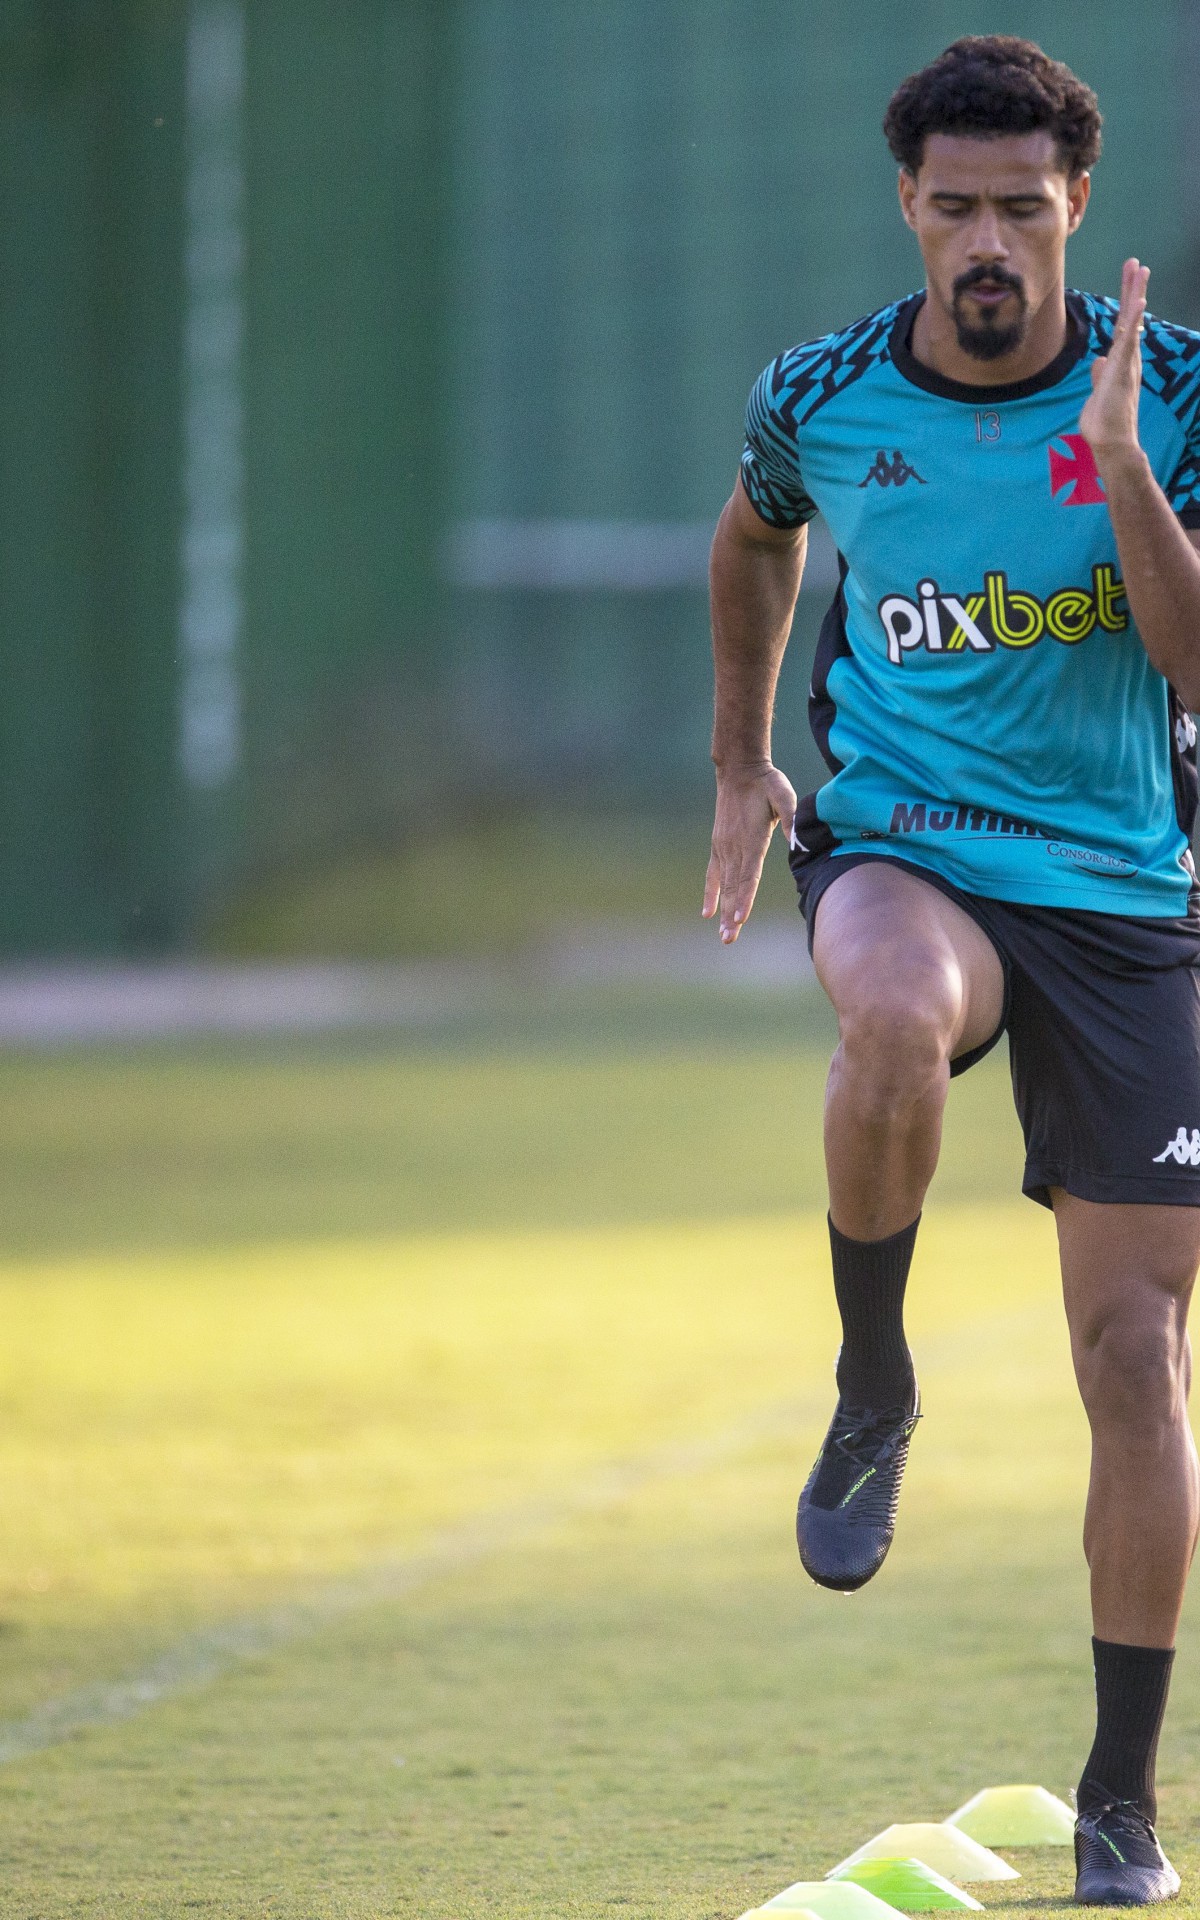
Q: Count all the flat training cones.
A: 5